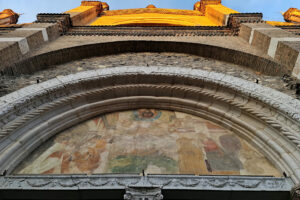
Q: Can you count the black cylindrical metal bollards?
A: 0